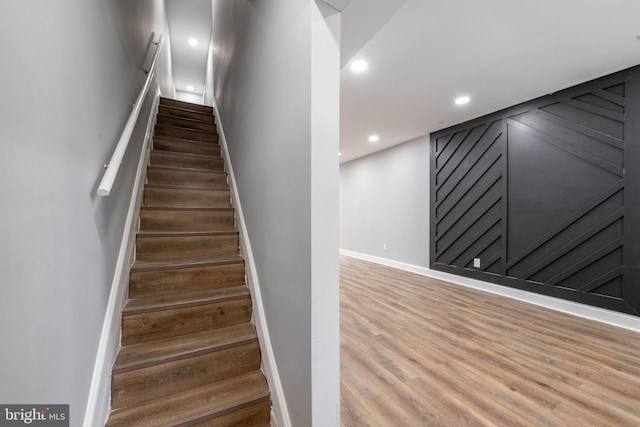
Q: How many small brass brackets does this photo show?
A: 4